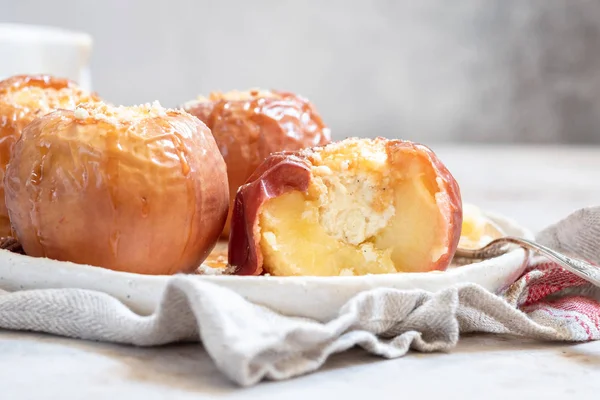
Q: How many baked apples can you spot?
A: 4